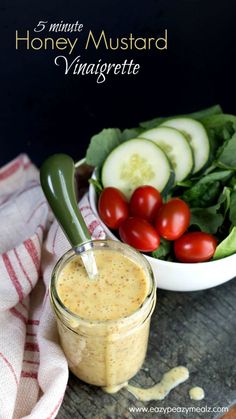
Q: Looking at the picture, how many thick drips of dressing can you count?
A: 2